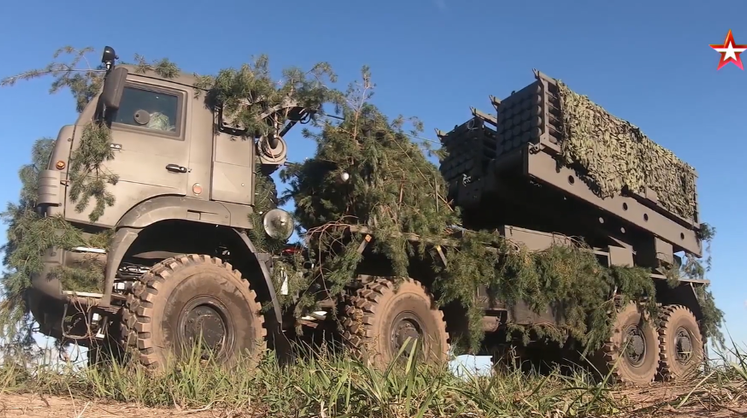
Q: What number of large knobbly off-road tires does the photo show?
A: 4